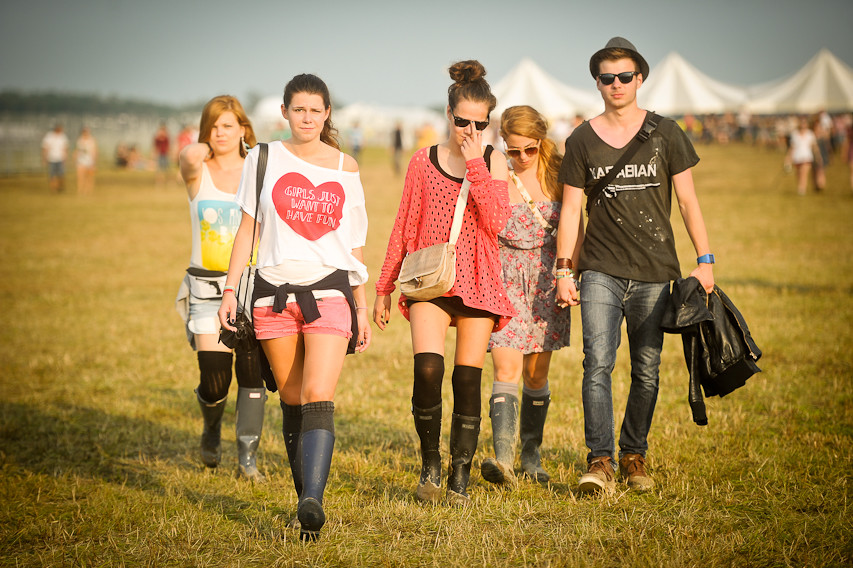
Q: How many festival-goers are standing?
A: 5